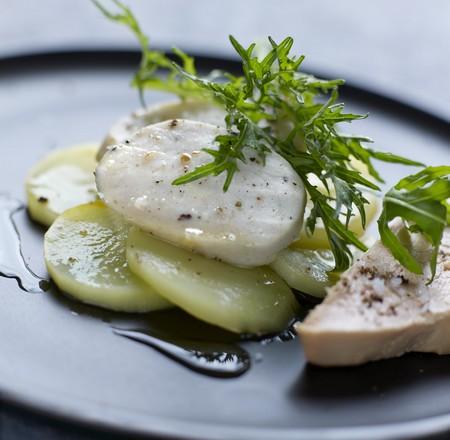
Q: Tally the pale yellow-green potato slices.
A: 5